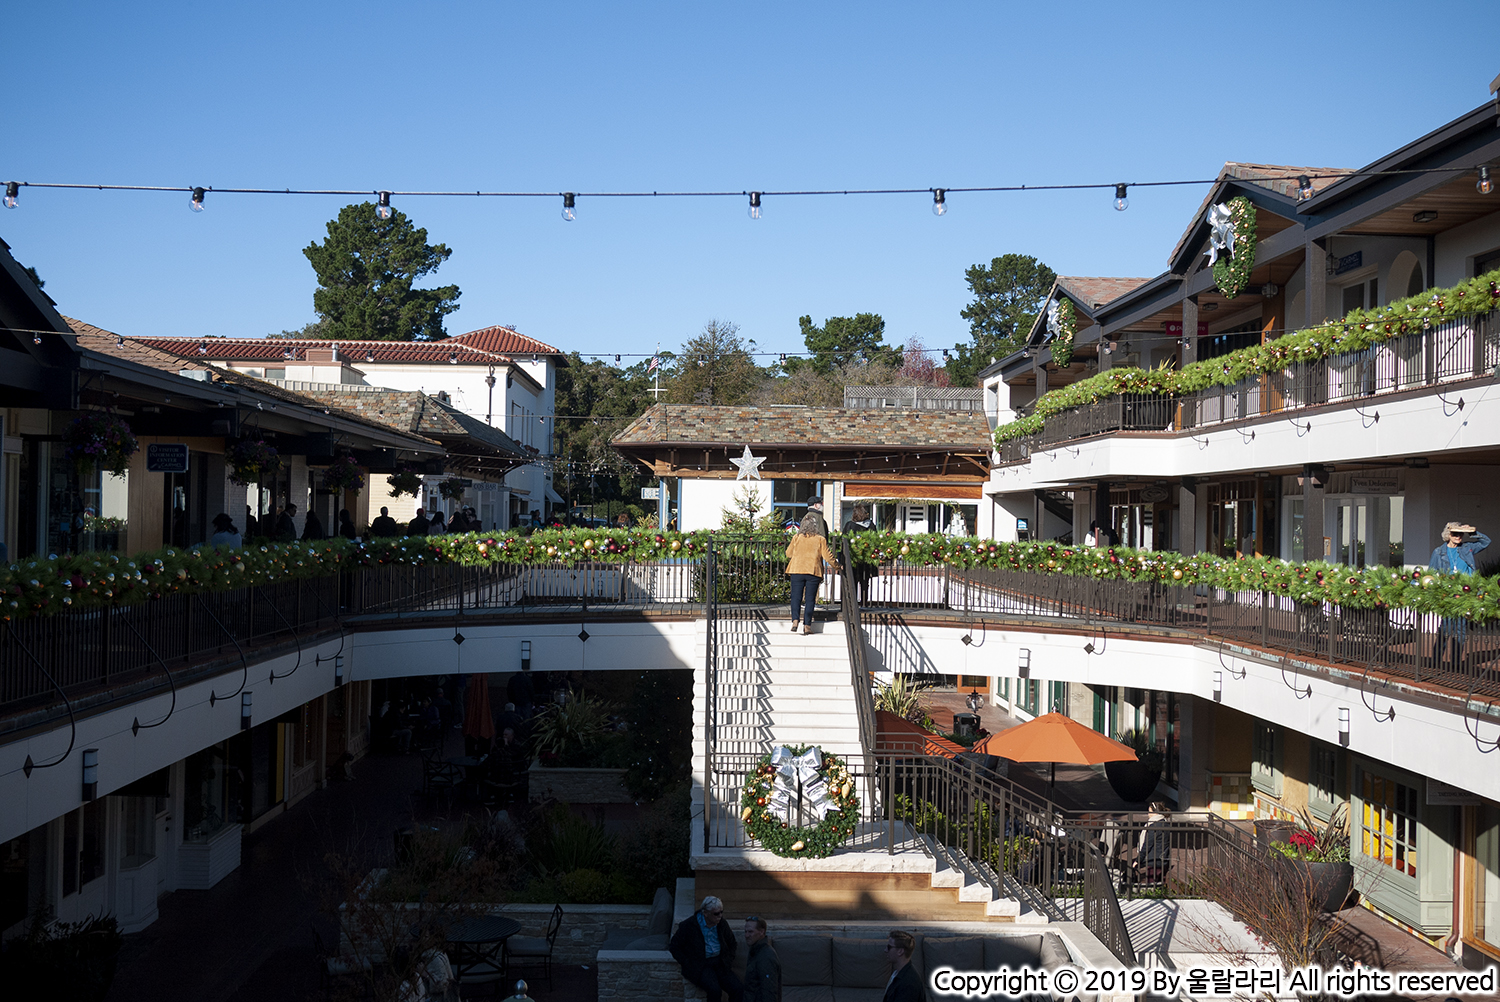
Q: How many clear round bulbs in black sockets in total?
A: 9